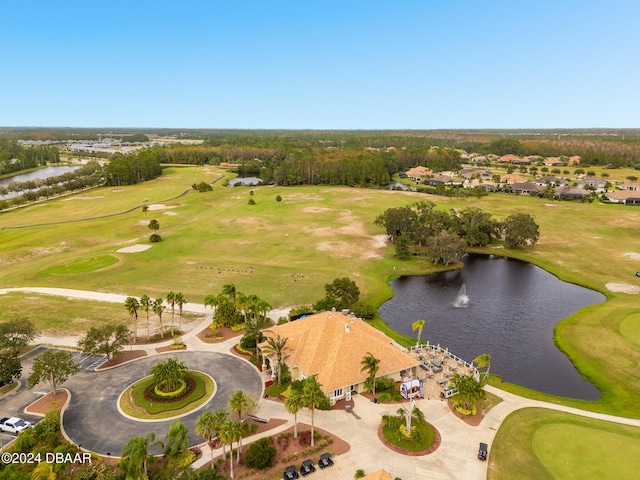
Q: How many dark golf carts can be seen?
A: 4